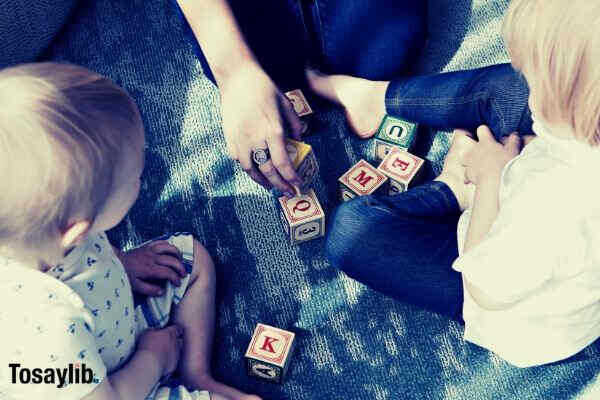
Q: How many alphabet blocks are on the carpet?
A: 7